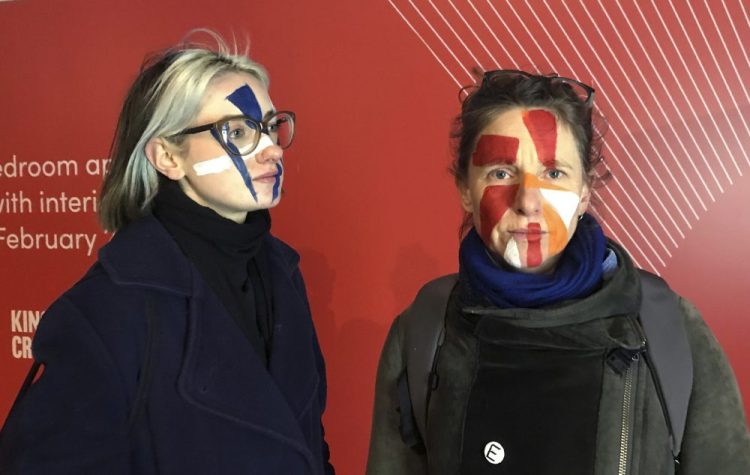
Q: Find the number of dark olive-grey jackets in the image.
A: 1